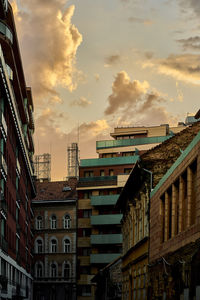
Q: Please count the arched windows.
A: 9